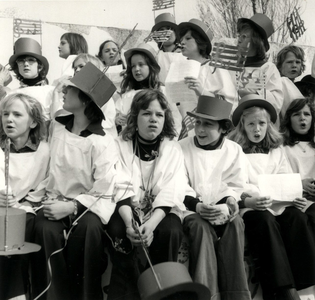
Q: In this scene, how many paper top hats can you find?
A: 10